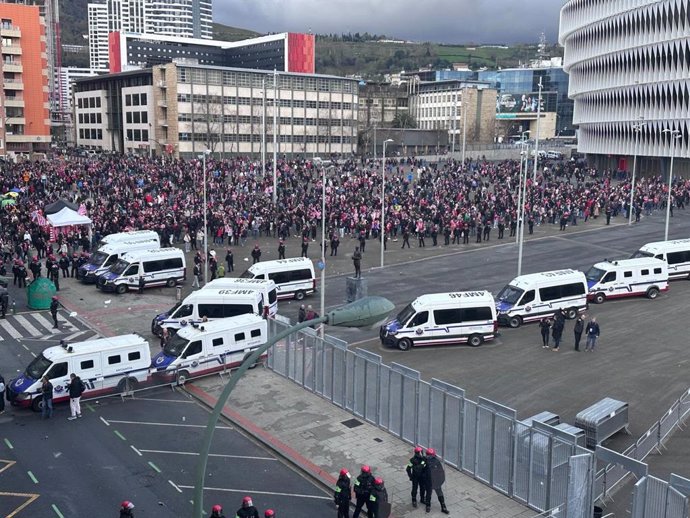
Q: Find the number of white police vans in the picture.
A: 12